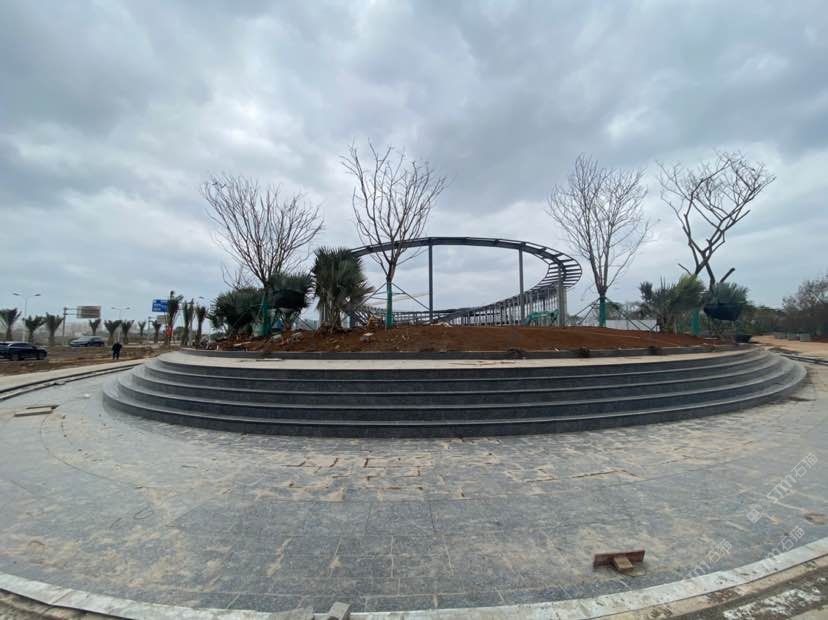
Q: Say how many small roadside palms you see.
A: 11